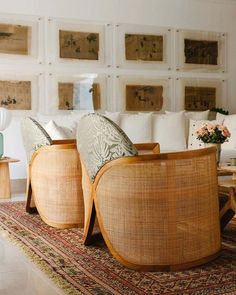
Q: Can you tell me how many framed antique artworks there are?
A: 8